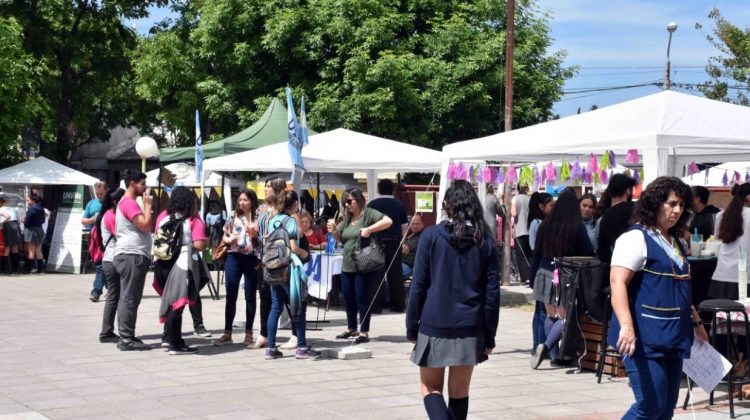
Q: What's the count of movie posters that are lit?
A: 0